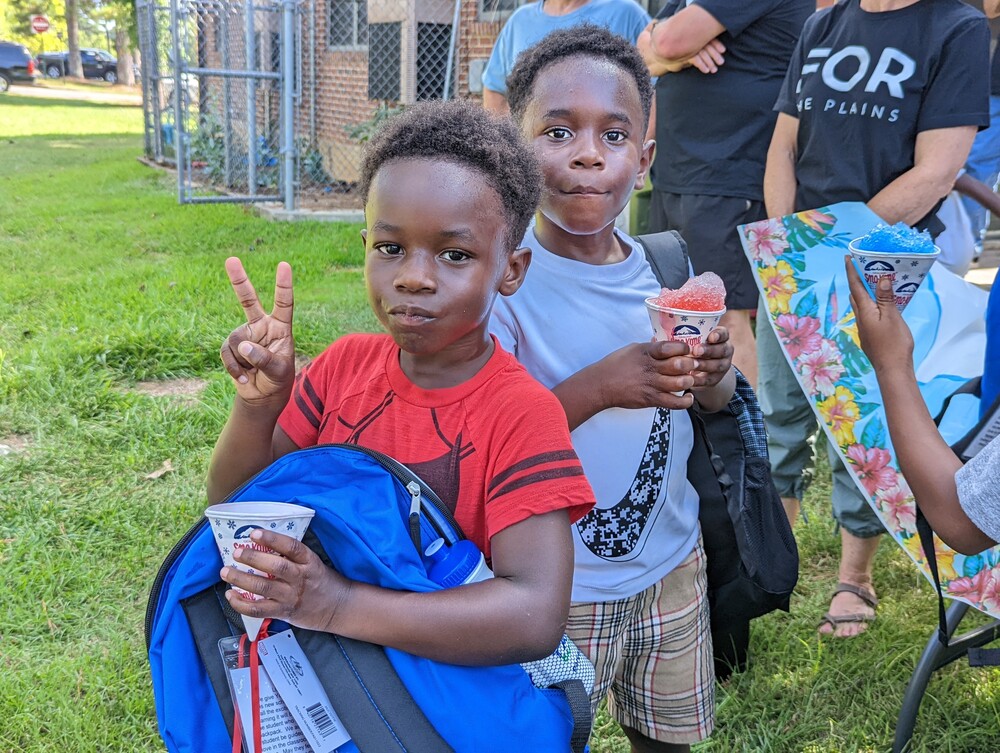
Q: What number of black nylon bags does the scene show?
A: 1